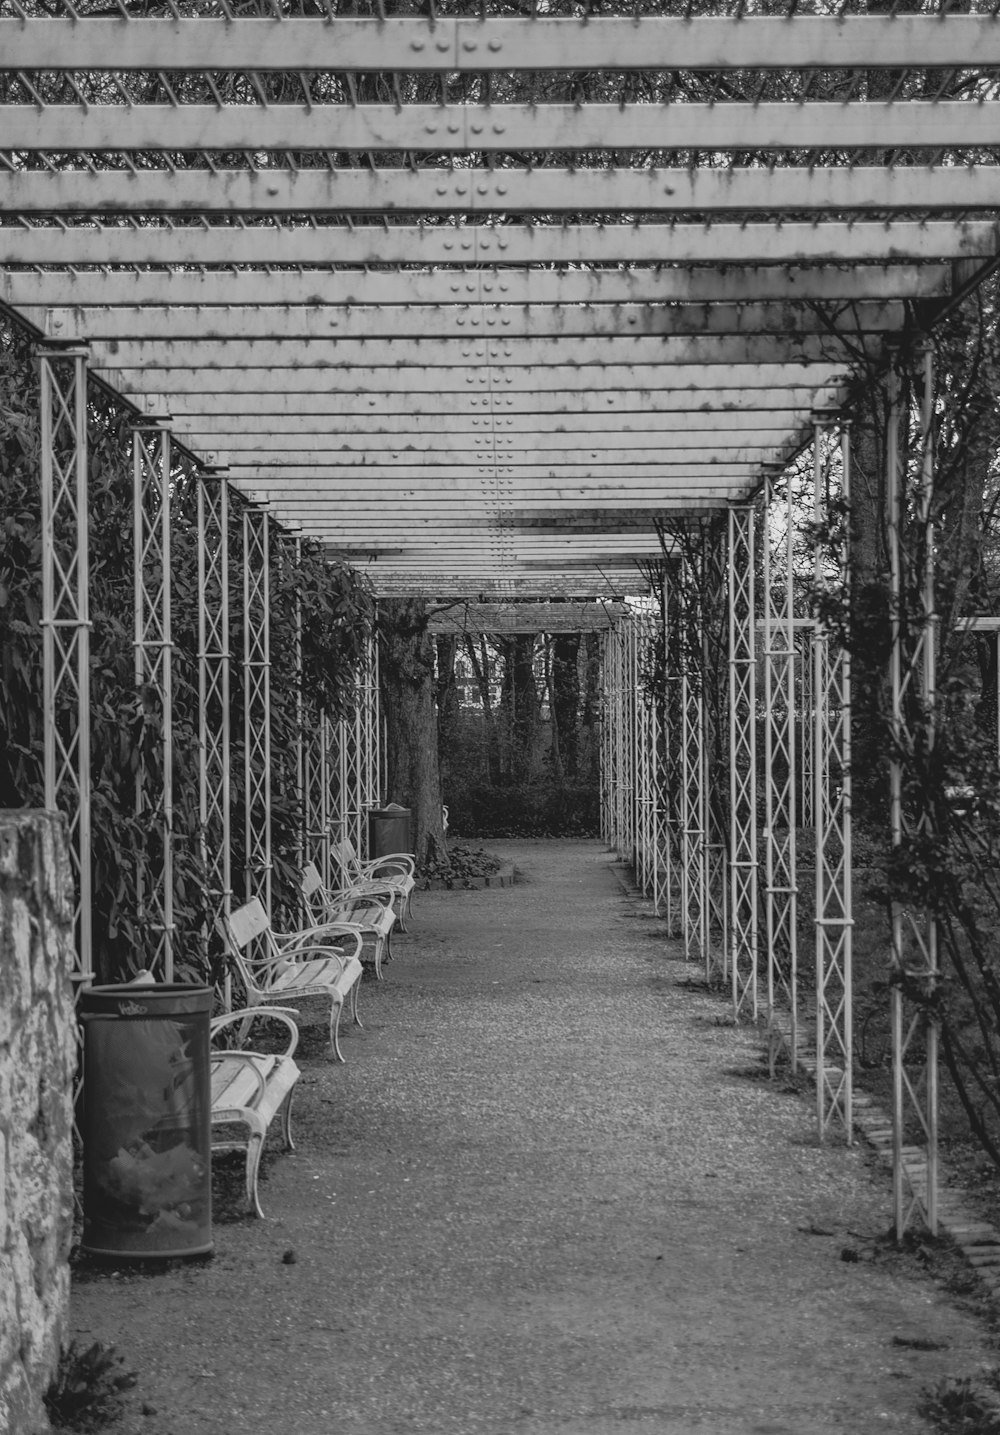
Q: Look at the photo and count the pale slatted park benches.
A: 4